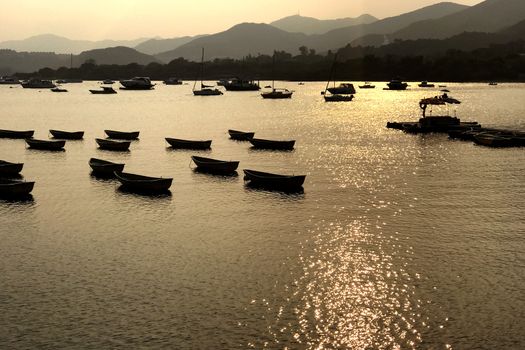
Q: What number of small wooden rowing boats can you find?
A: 14